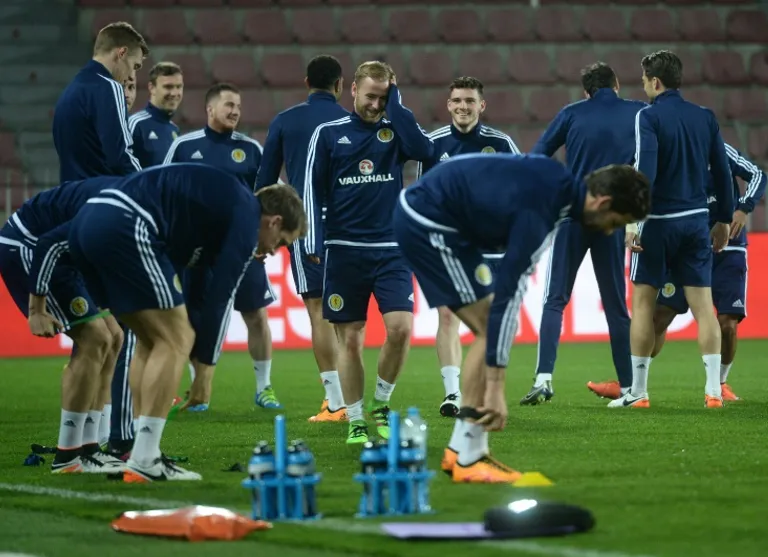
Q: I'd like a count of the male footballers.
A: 13